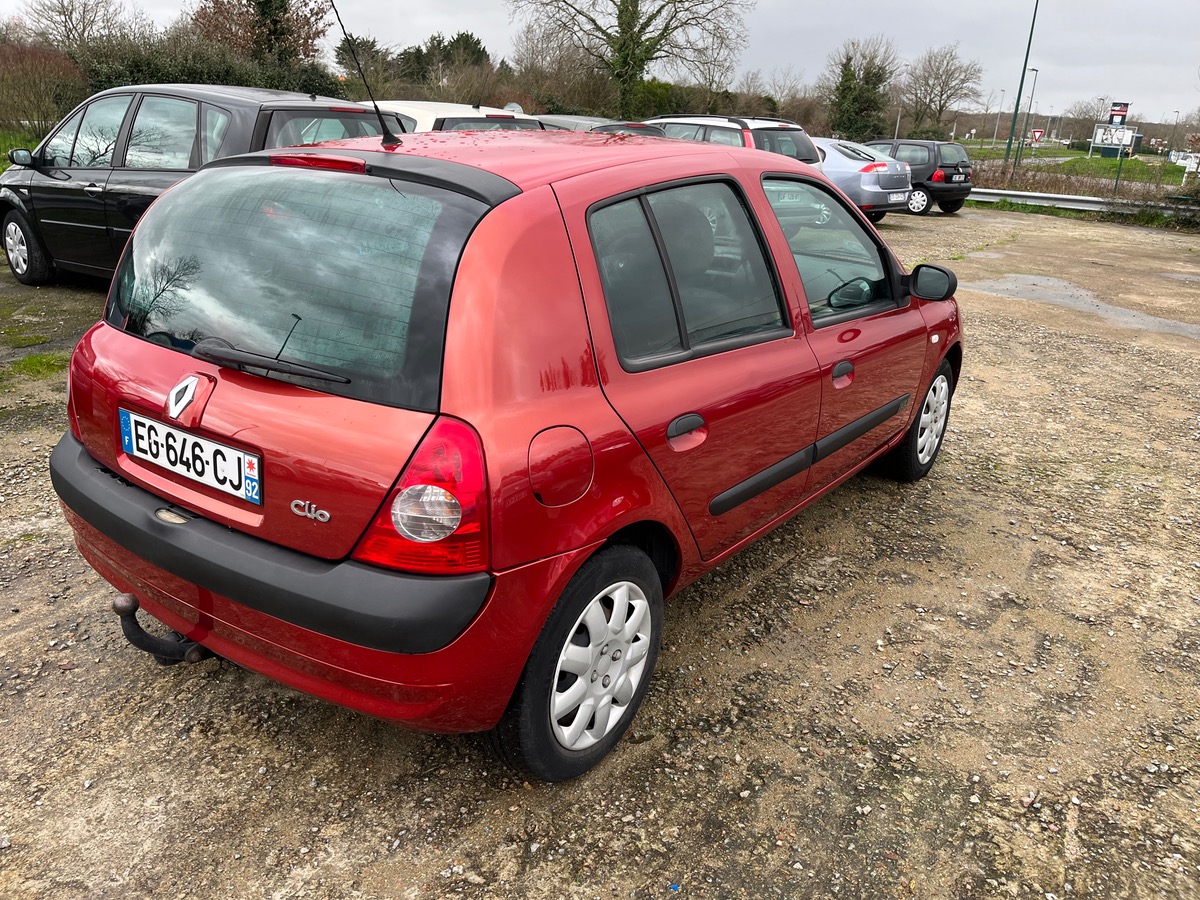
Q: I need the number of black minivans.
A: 1